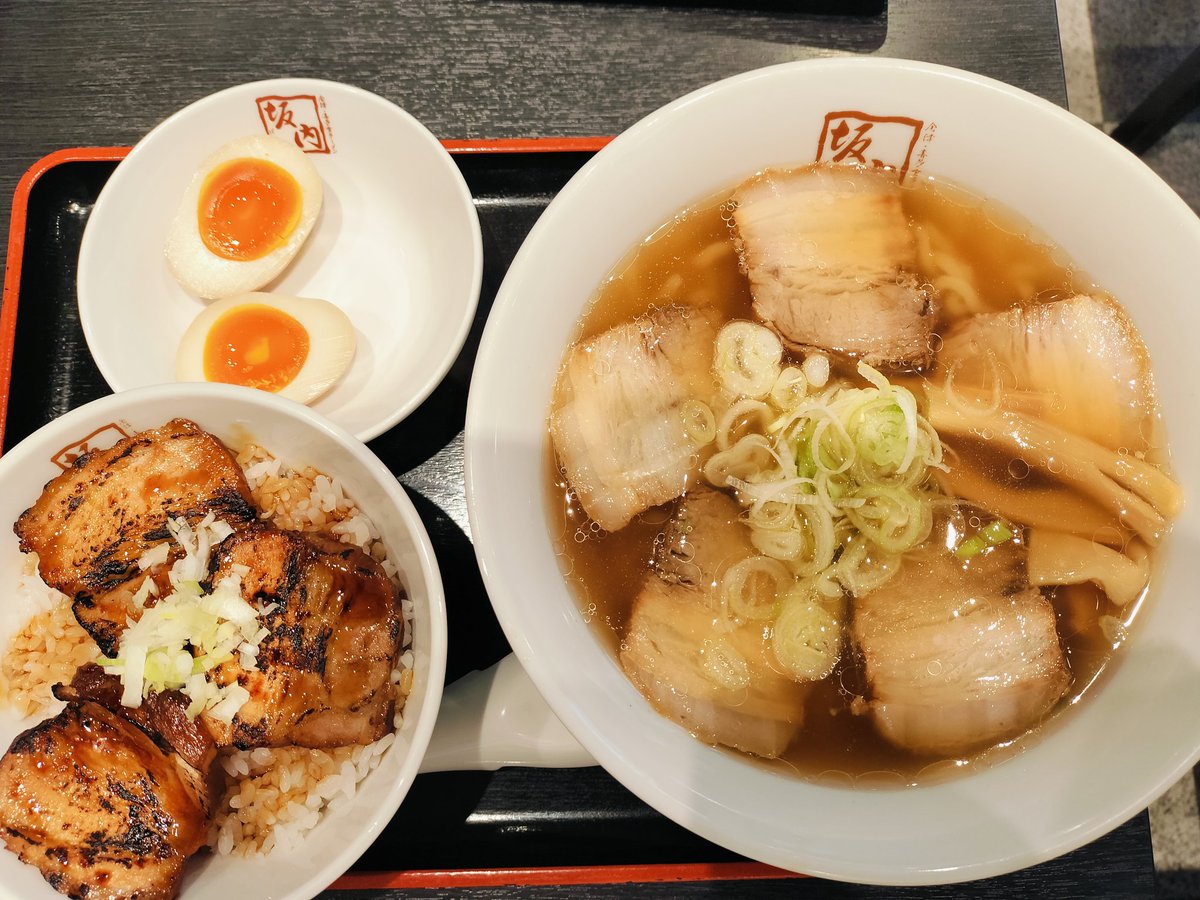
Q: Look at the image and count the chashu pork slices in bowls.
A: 8